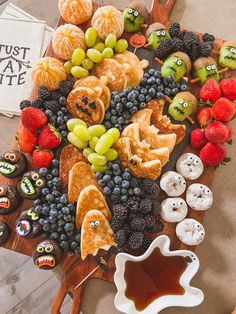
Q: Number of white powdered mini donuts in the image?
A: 5